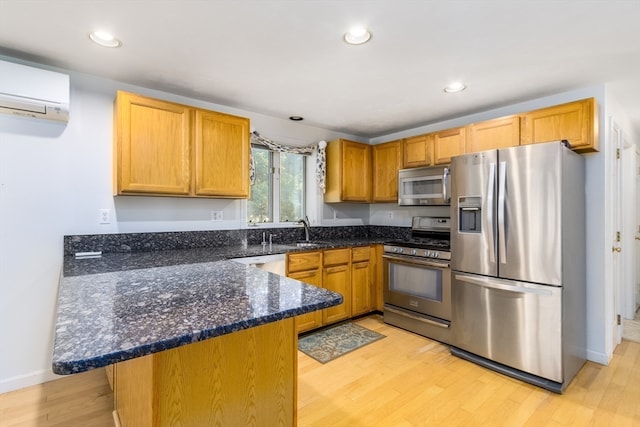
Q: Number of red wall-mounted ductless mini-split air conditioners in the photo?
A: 0